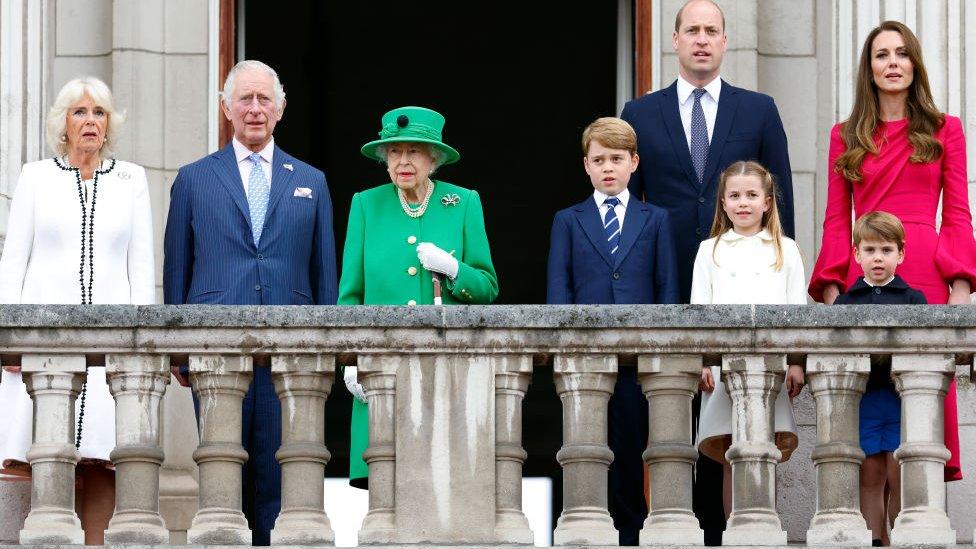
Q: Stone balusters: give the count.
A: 11